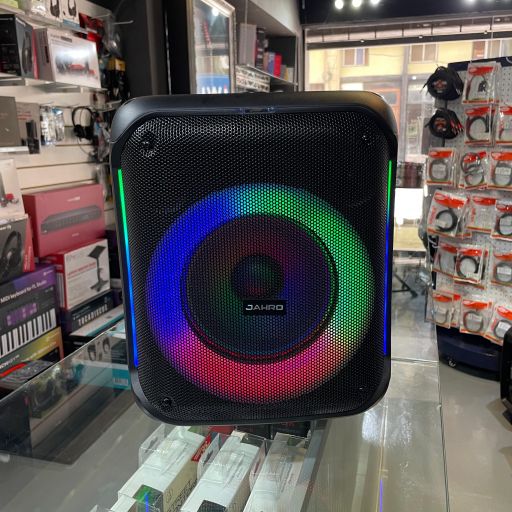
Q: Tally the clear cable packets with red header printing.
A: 15